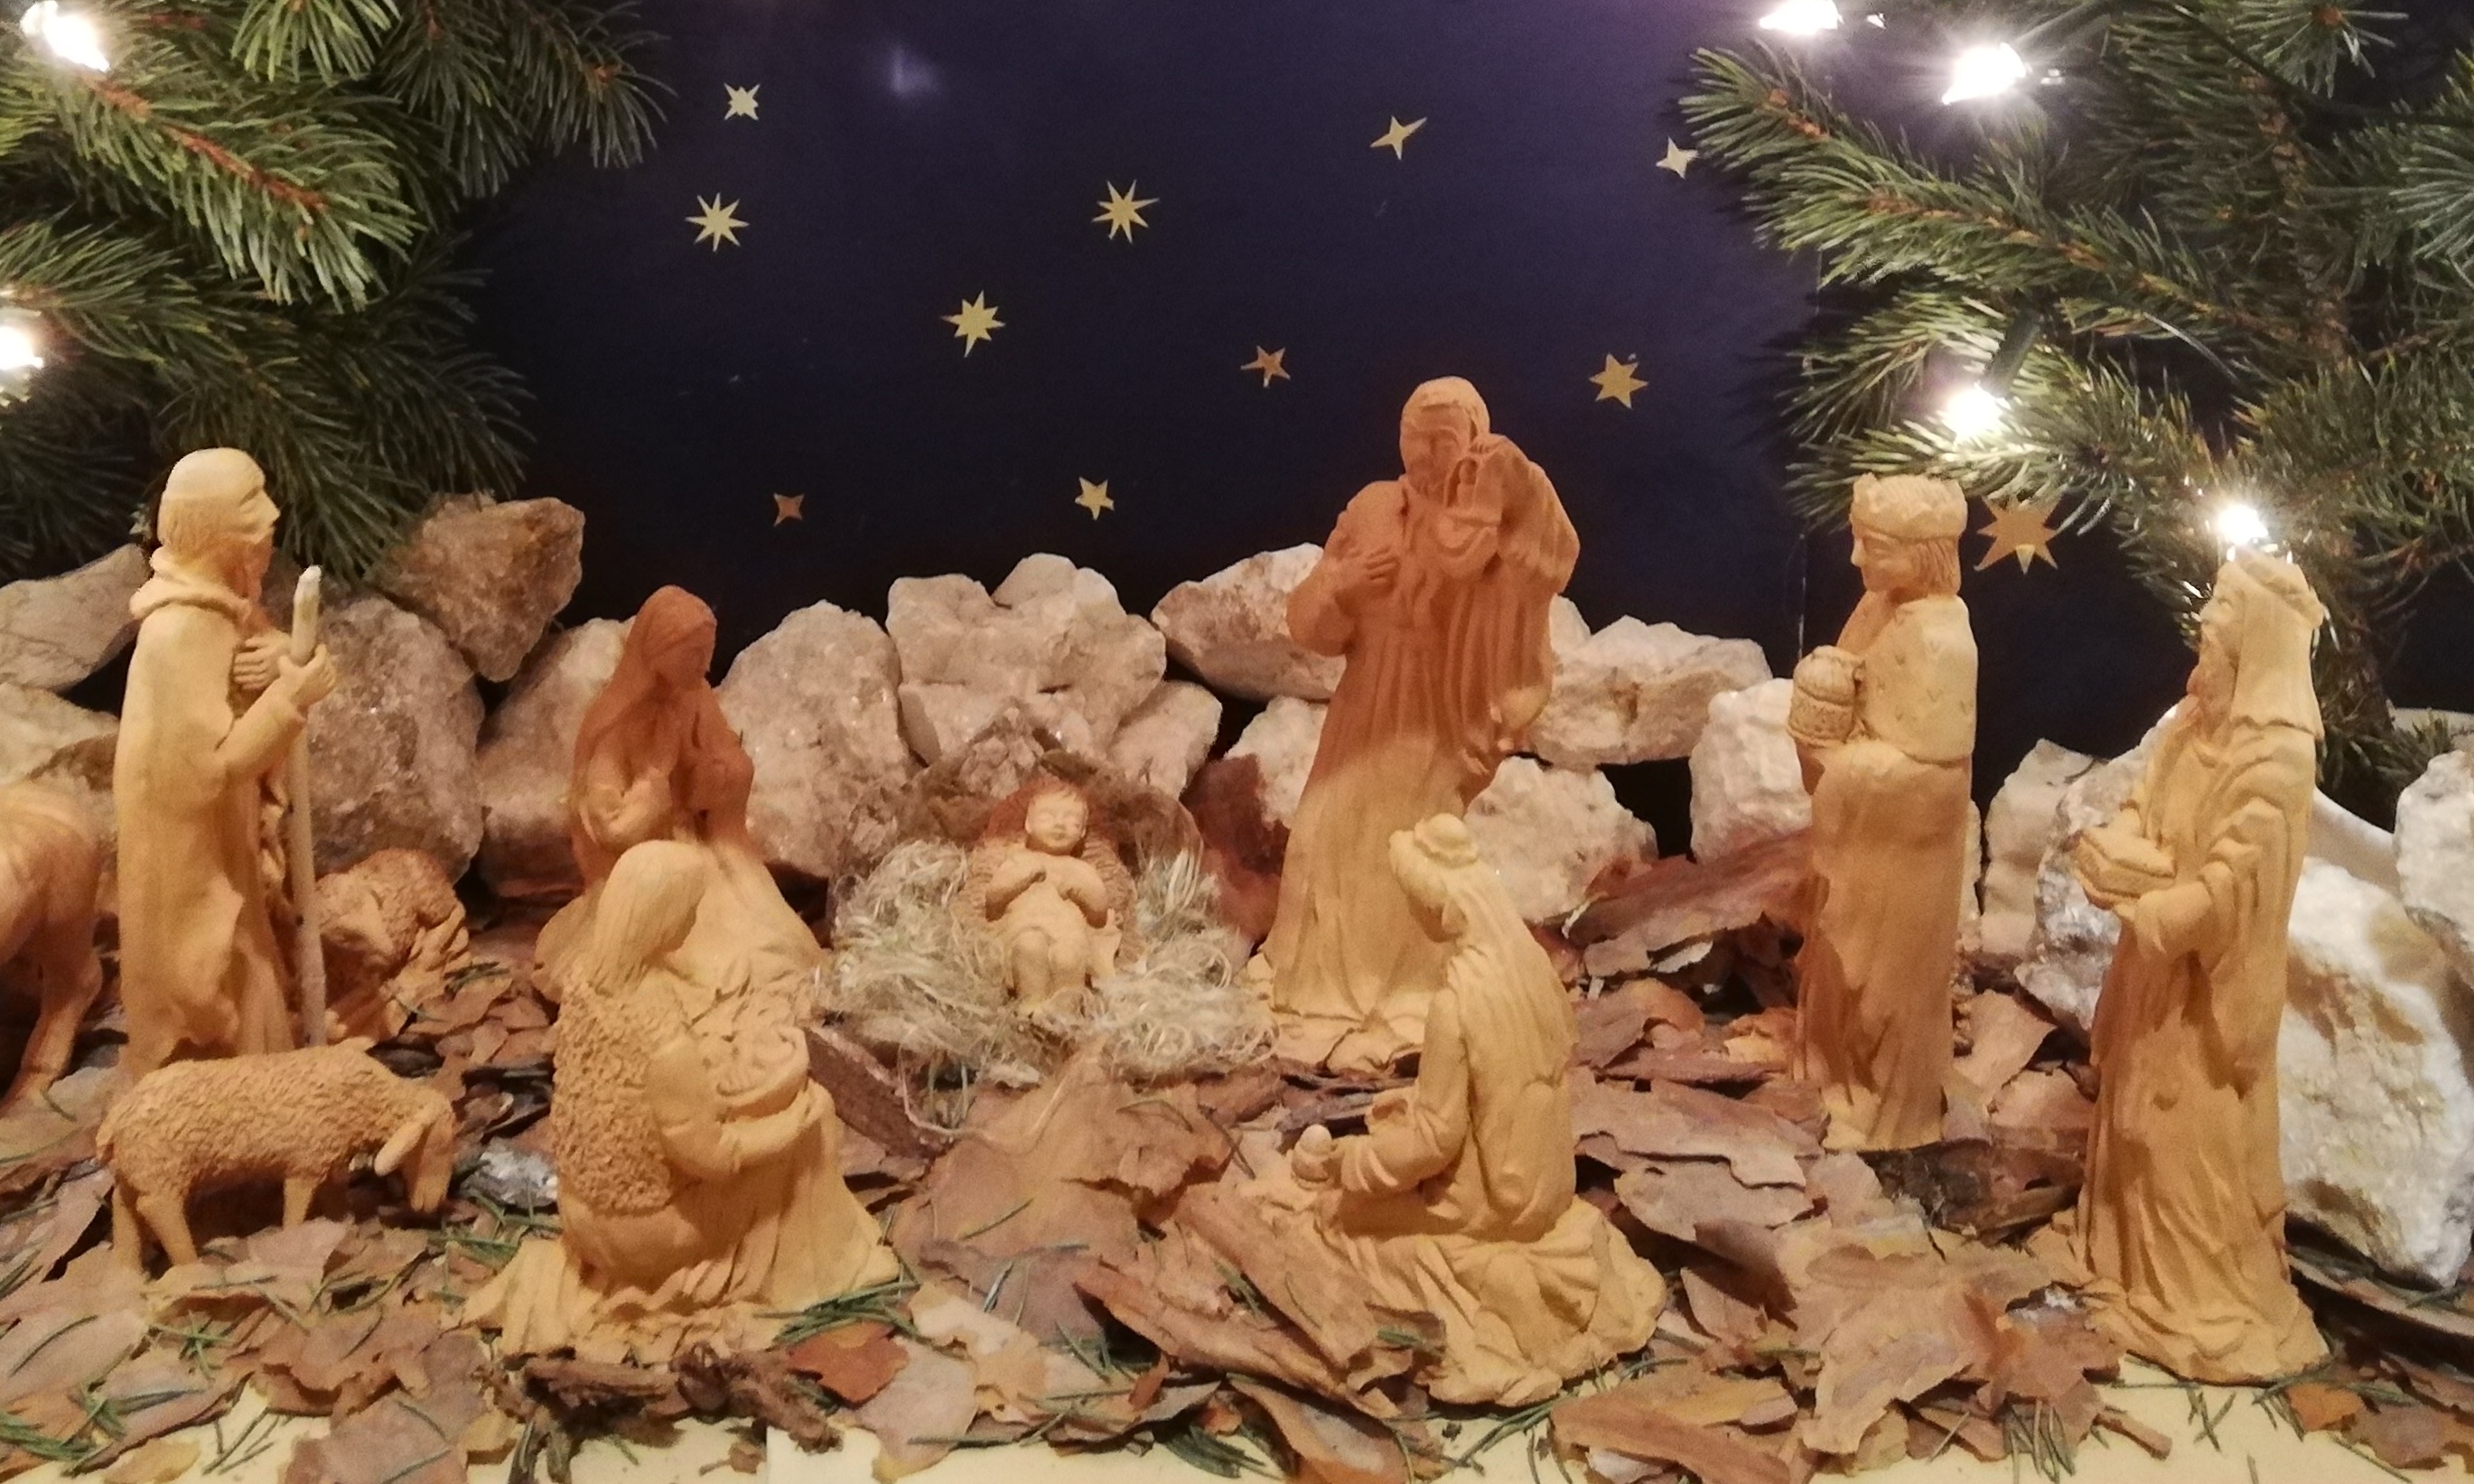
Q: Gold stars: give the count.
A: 11